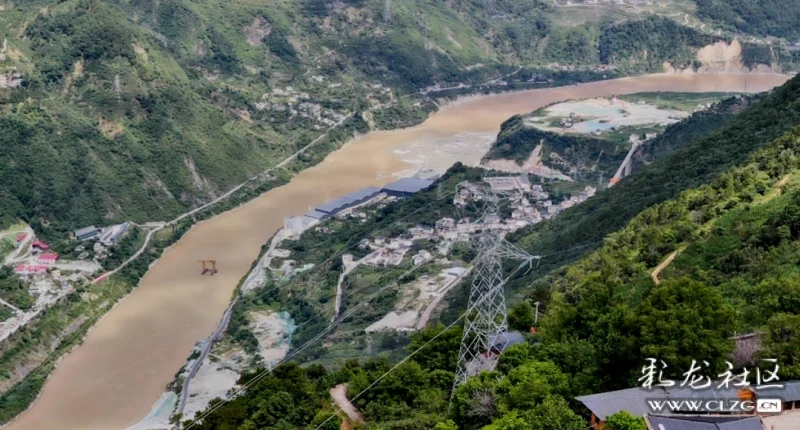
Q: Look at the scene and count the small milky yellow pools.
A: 0